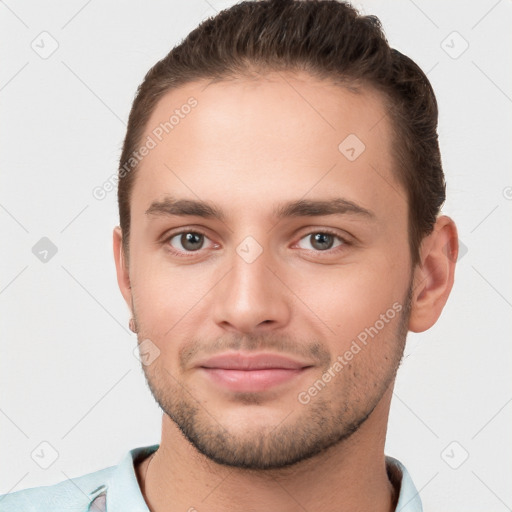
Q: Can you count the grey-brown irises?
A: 2